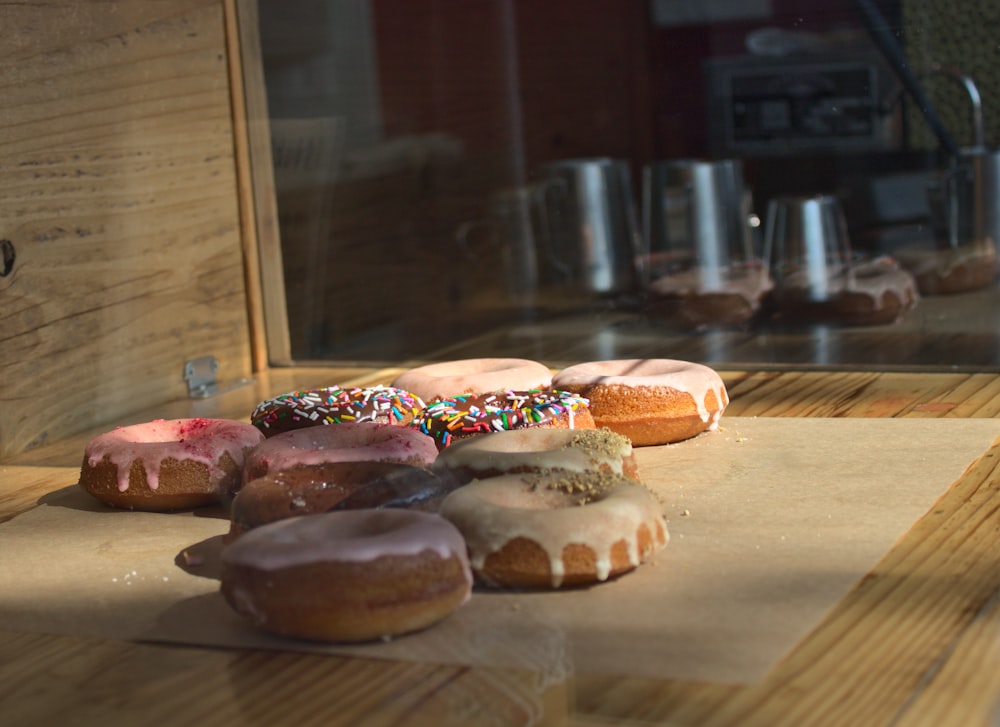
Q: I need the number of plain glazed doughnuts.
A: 3